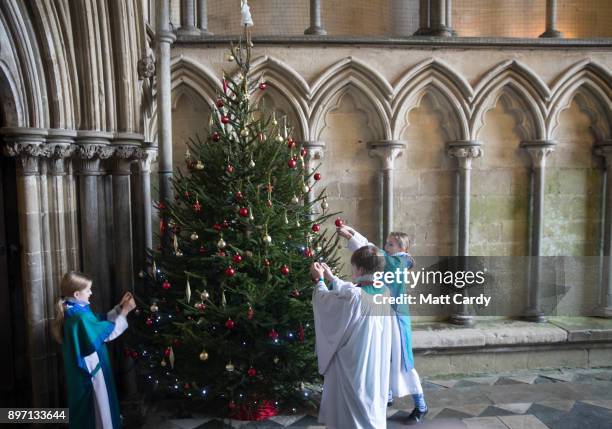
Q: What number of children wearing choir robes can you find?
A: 3